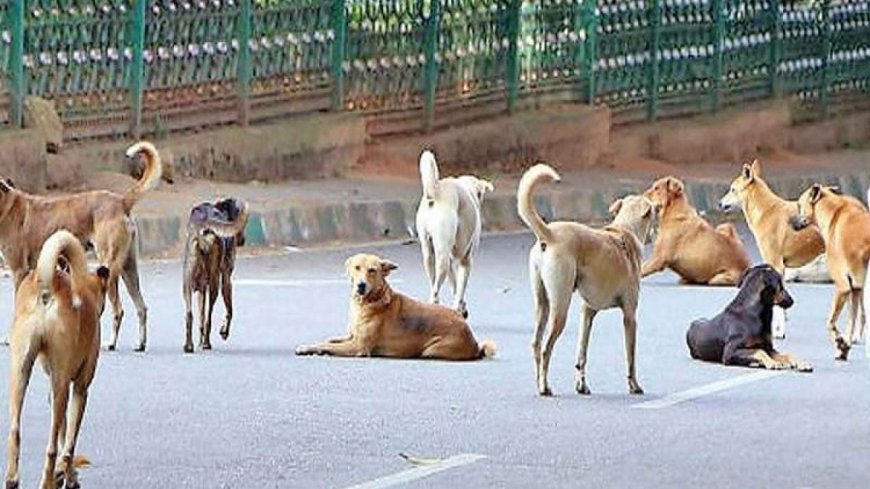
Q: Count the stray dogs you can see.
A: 10